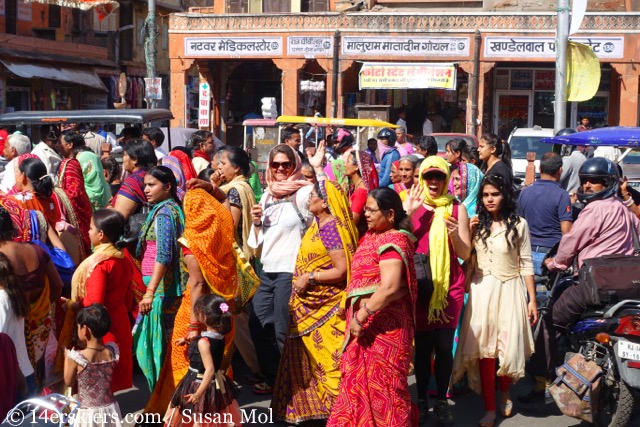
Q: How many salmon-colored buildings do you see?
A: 1